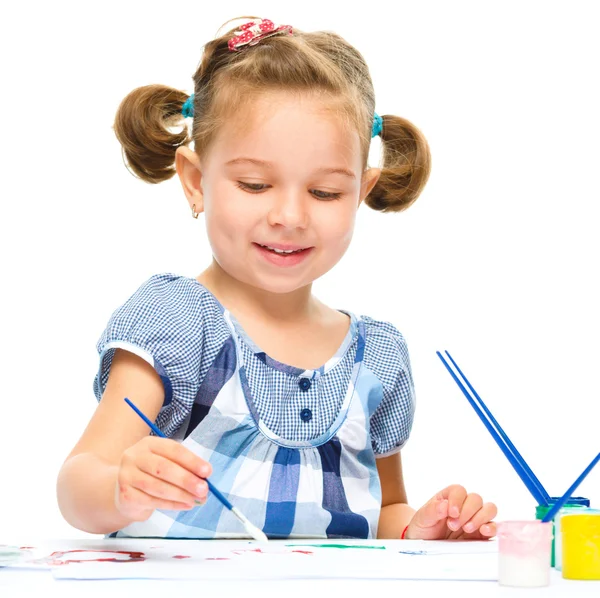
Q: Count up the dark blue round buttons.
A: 2